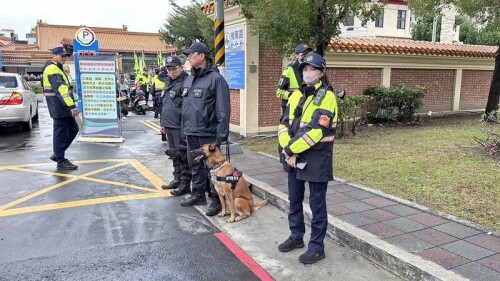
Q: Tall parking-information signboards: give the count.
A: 1